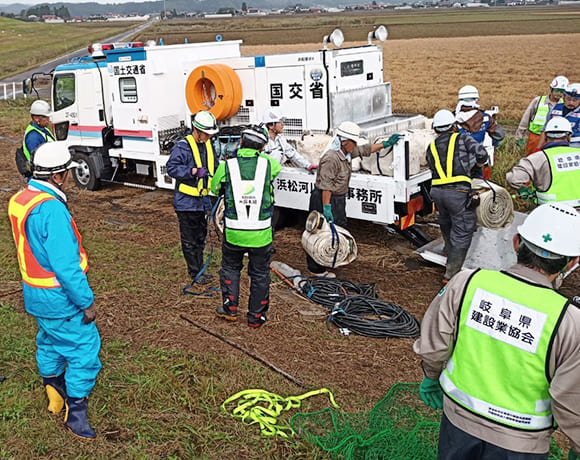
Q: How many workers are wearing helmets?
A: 12